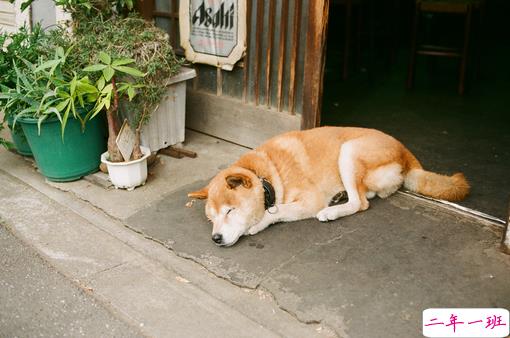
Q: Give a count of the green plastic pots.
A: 2